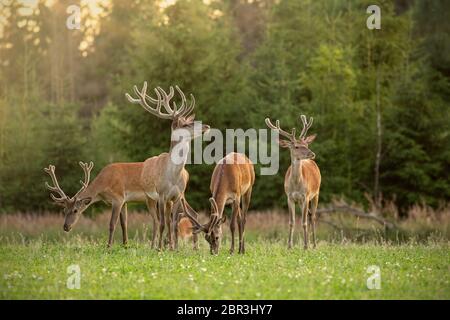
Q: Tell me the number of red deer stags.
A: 4